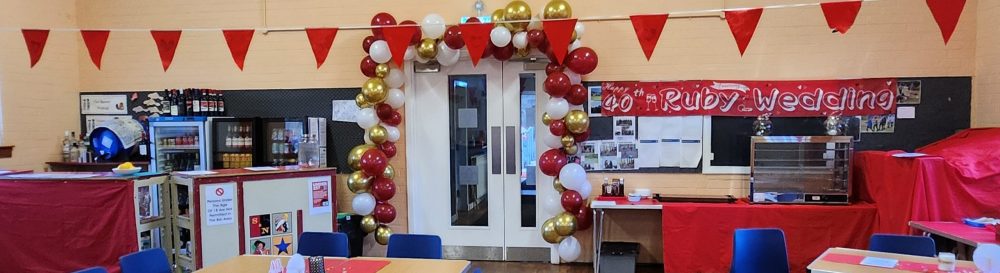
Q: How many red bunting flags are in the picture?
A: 12